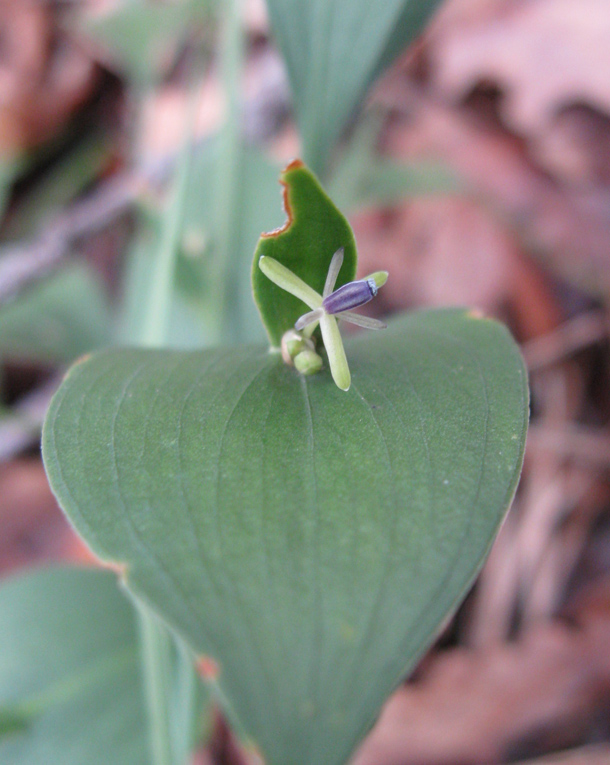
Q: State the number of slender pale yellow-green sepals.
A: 3